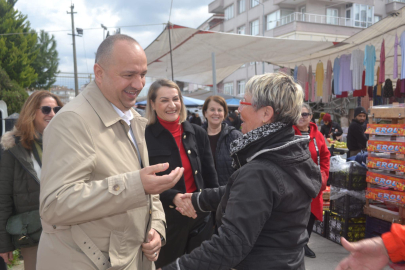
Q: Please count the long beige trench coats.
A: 1